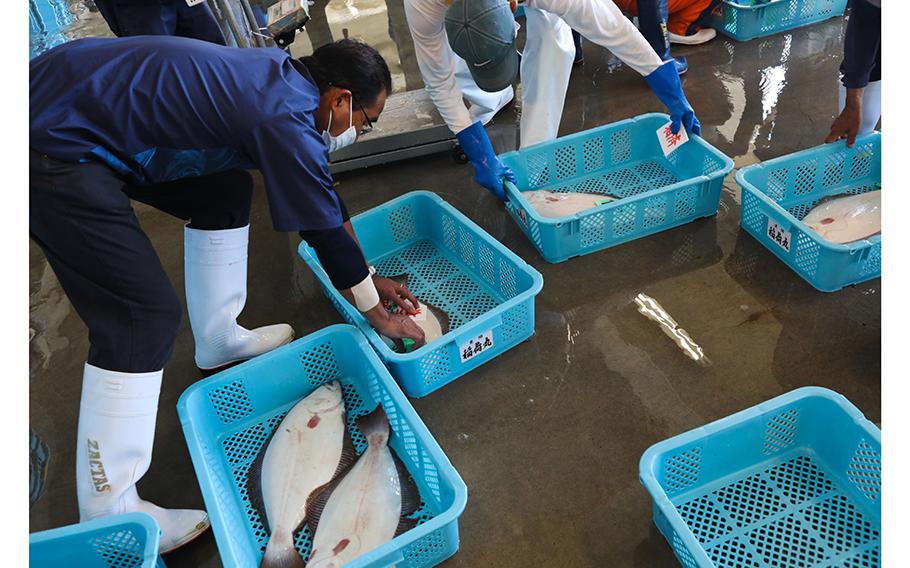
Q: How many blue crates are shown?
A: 7